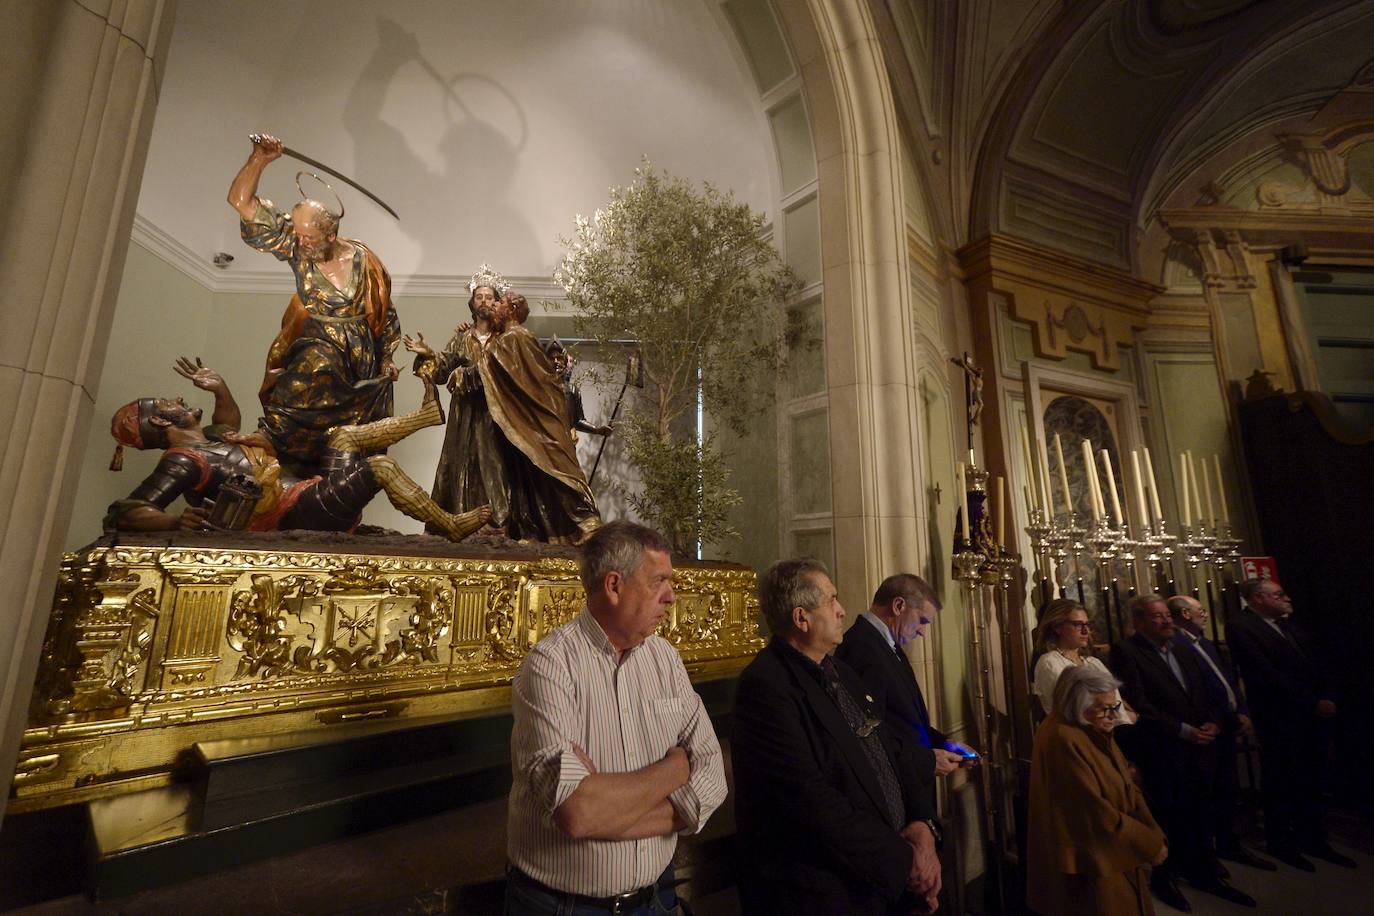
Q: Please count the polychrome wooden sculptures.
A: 5